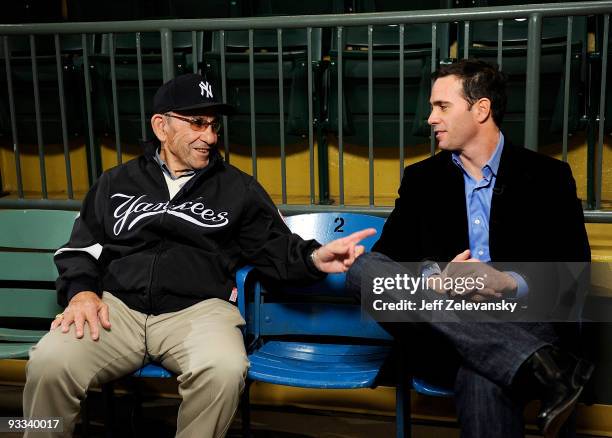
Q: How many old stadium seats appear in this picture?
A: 4